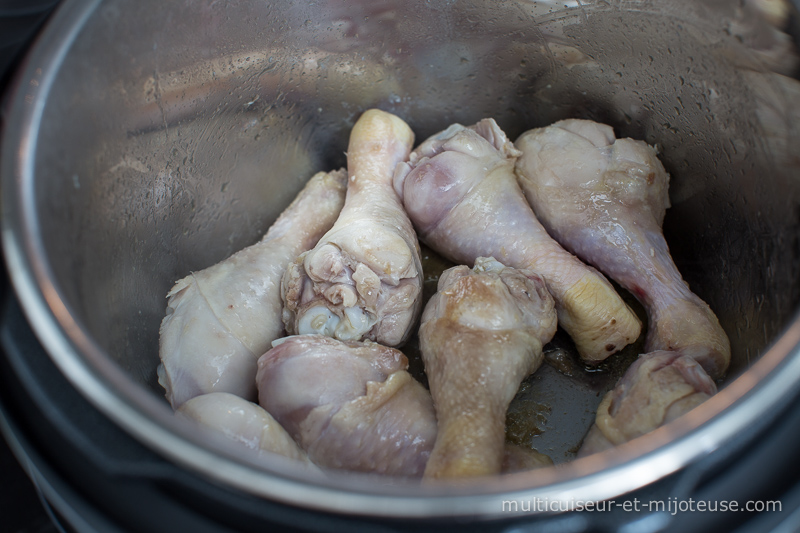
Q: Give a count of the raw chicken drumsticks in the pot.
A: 8